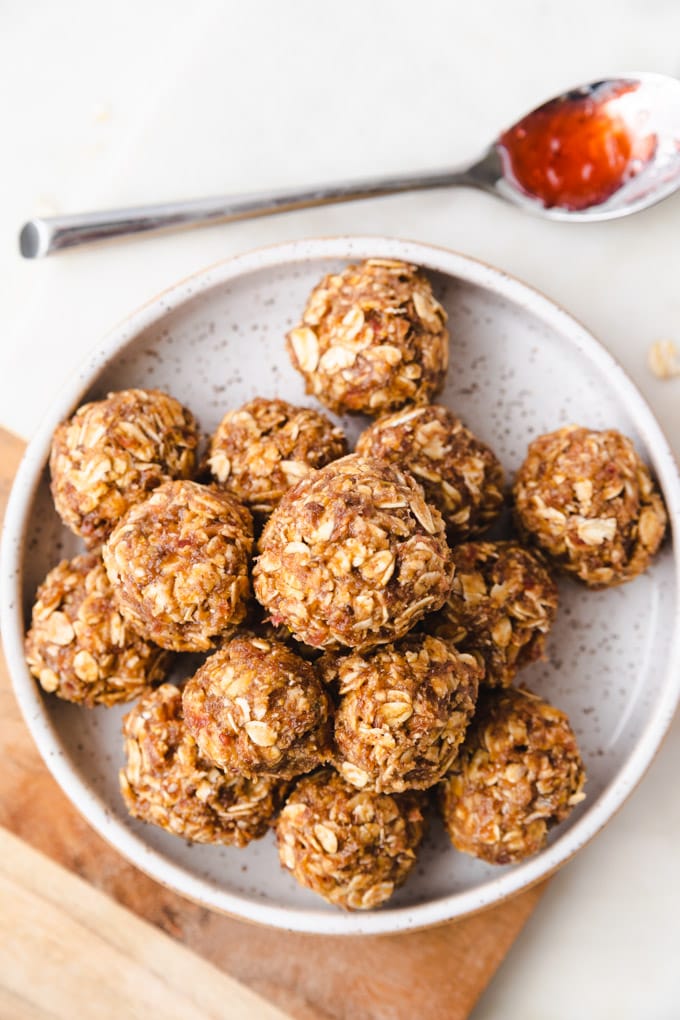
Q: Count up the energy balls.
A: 14